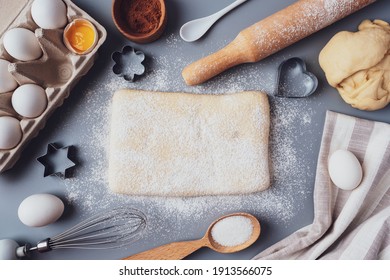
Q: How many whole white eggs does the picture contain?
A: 7